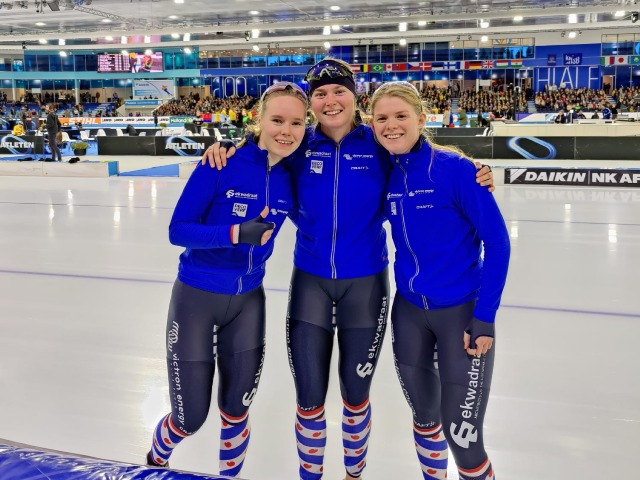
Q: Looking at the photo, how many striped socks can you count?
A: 6